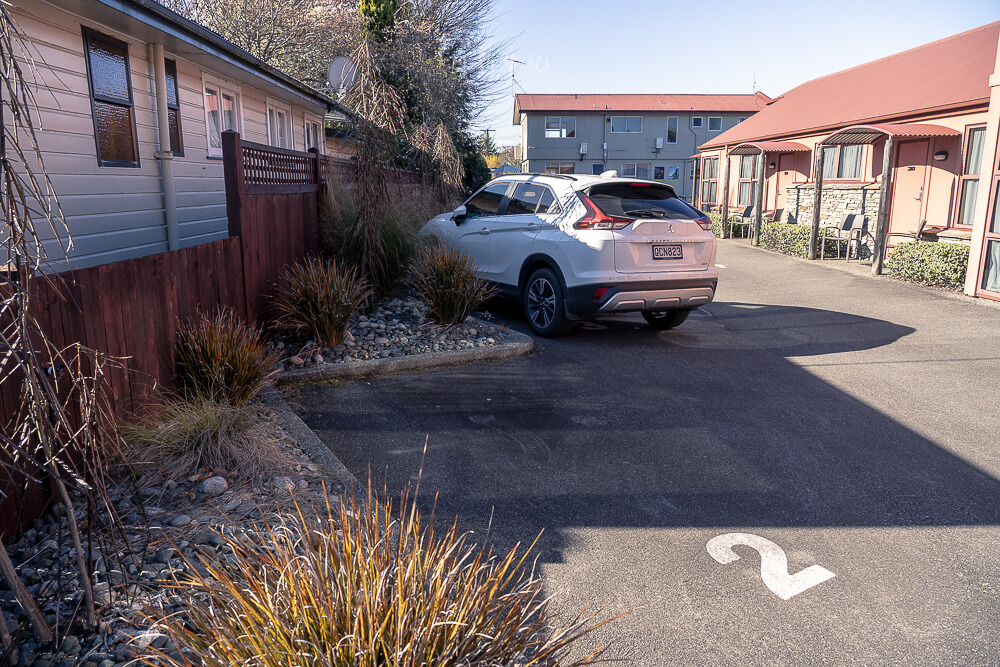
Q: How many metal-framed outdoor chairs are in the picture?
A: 4